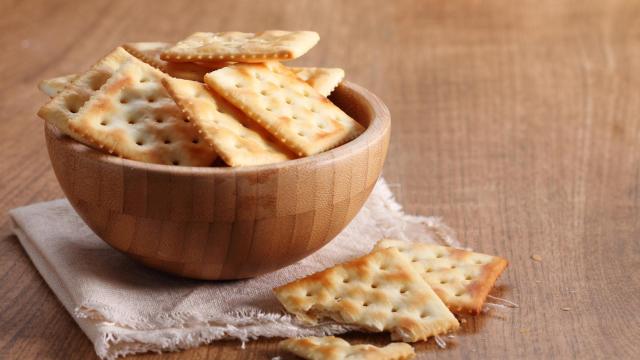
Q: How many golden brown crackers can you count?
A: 11